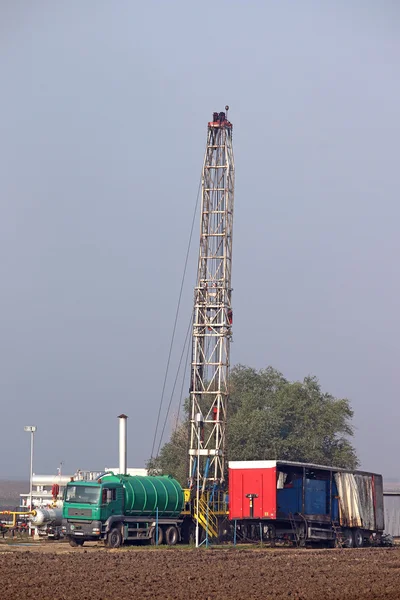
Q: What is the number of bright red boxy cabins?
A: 1